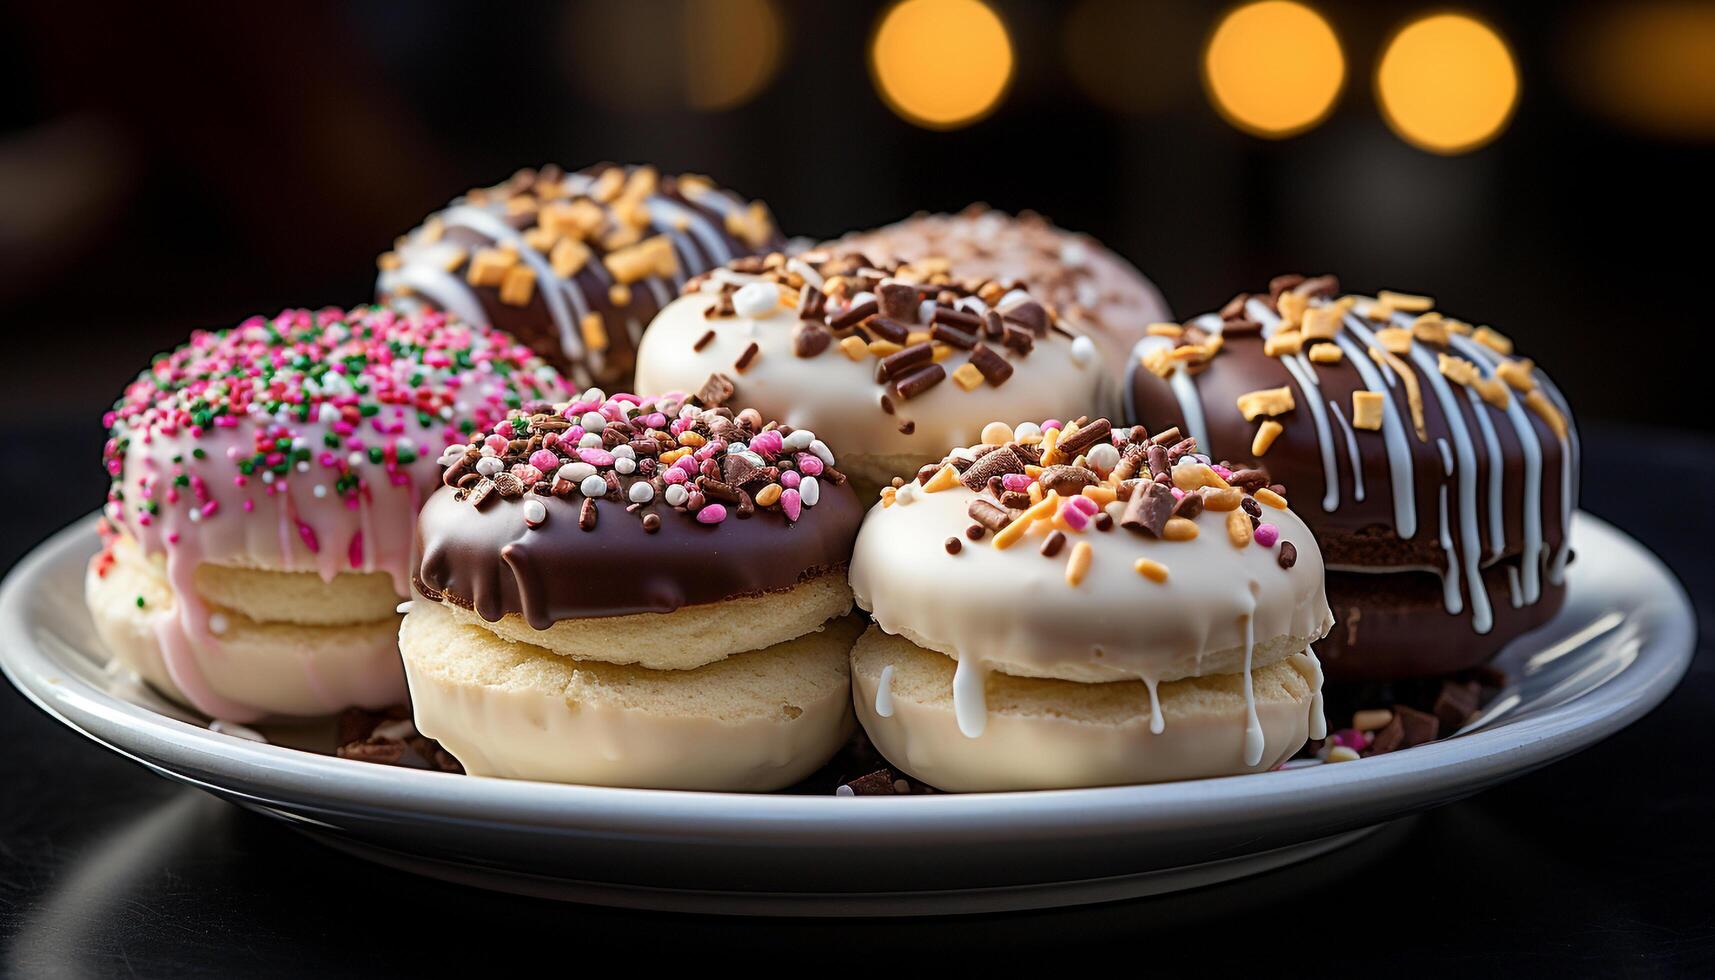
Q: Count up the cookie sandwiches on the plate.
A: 7